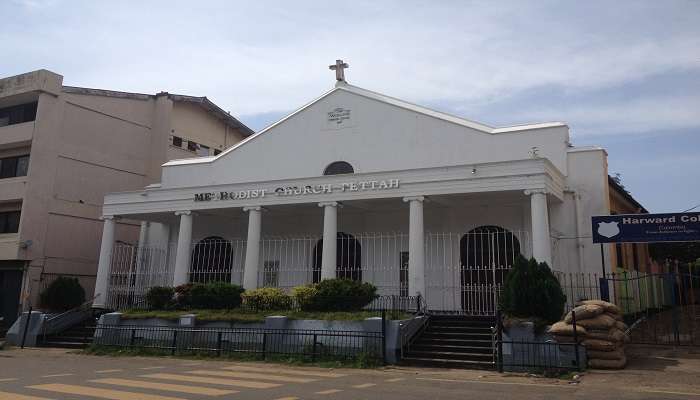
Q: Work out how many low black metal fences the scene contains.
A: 2